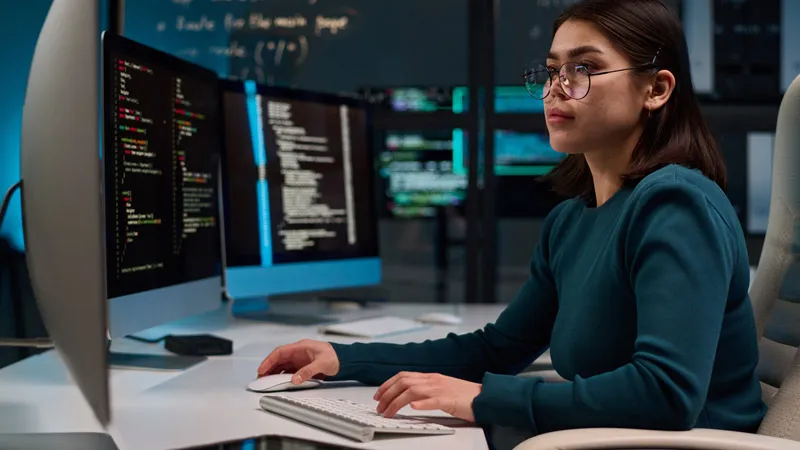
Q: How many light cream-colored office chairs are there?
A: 1